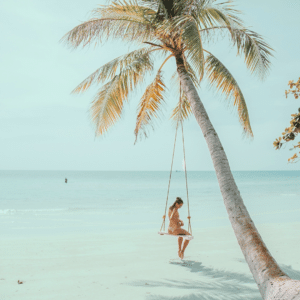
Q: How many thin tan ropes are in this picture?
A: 2